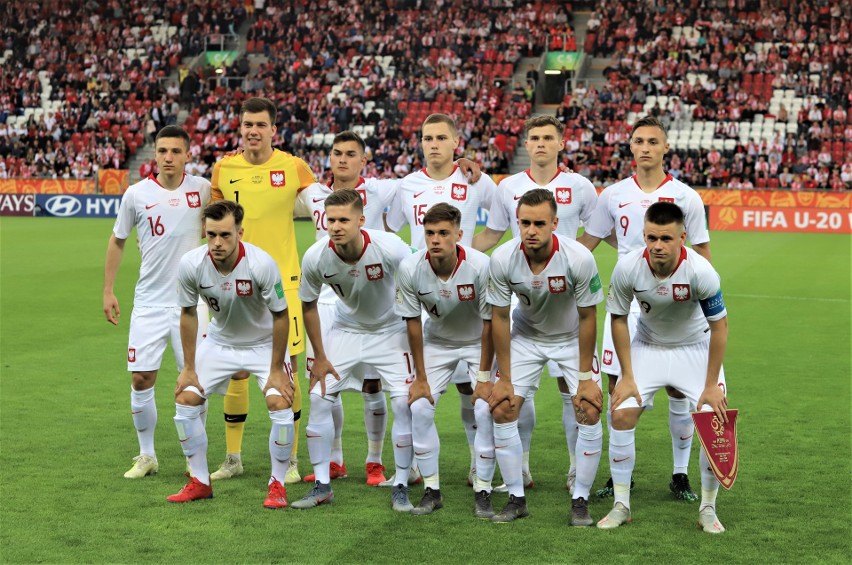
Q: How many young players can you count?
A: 11